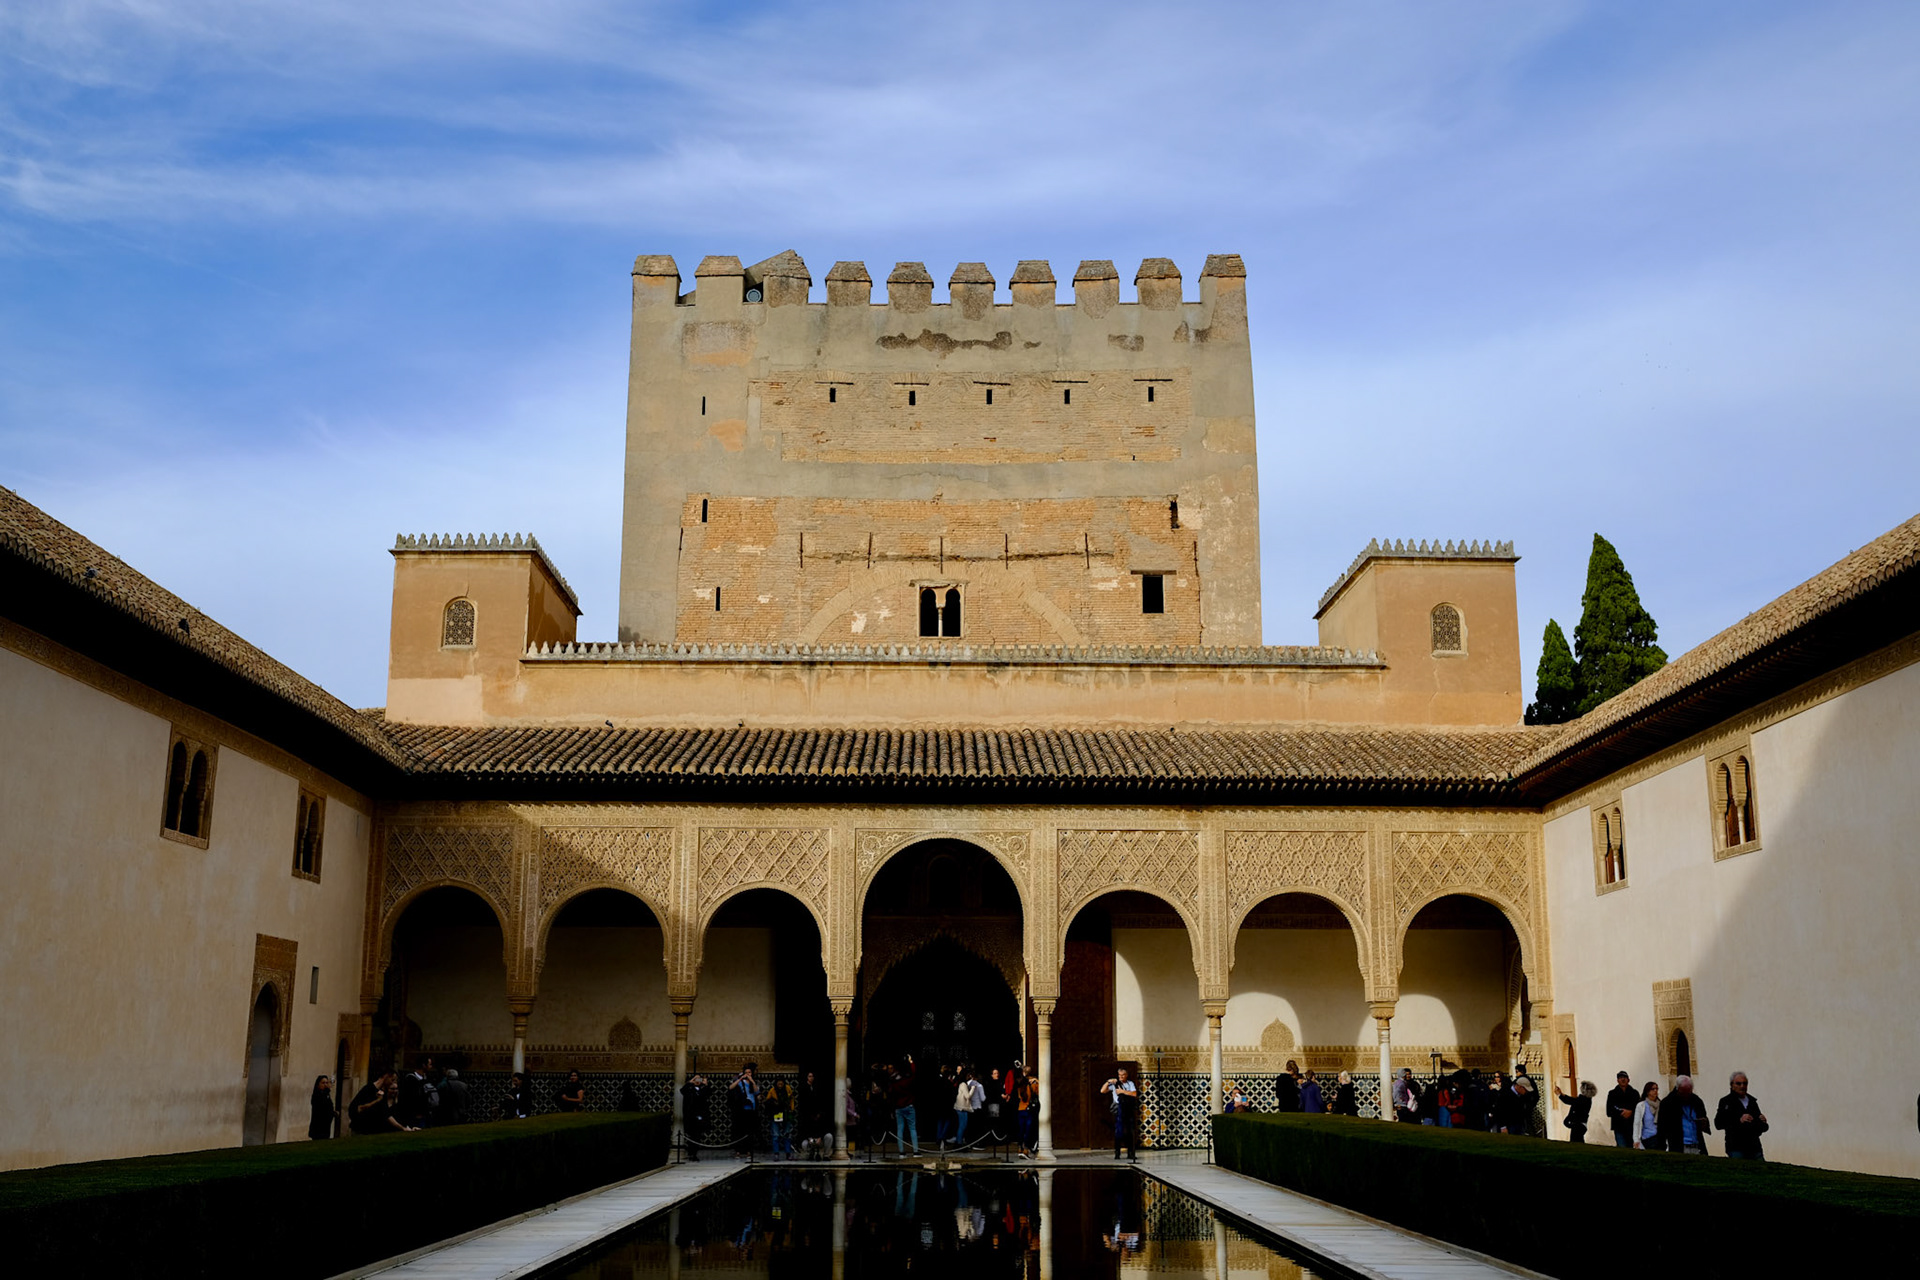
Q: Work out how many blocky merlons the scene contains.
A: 10